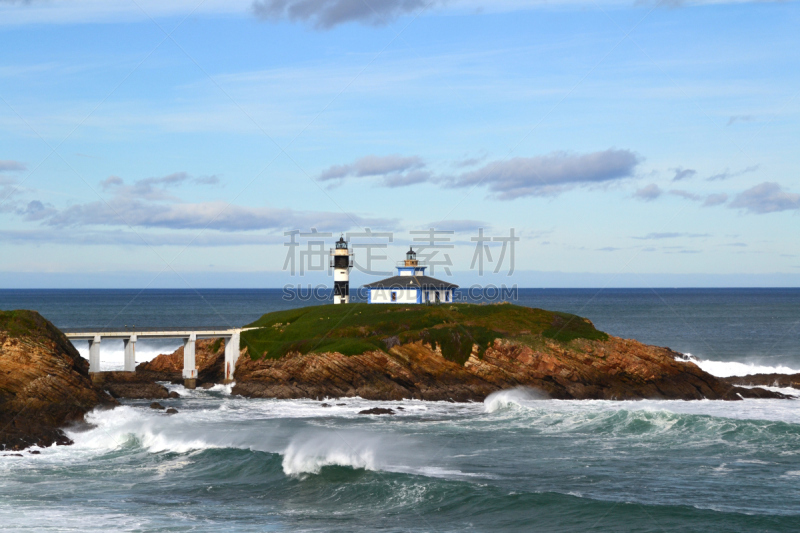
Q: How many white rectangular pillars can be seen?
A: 4